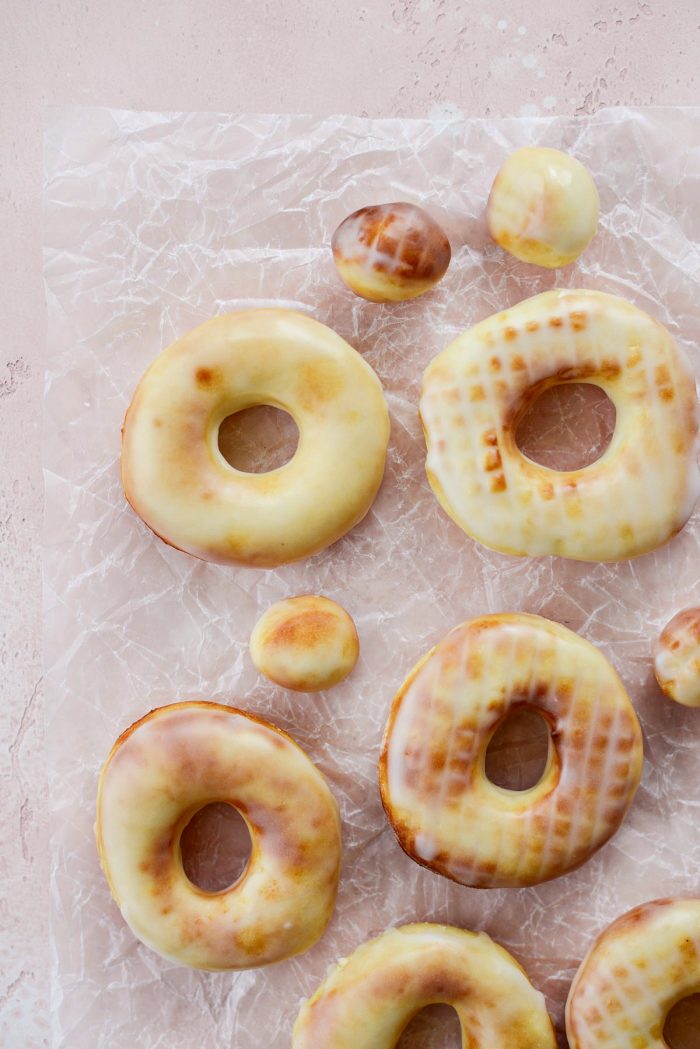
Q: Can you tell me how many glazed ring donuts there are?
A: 6